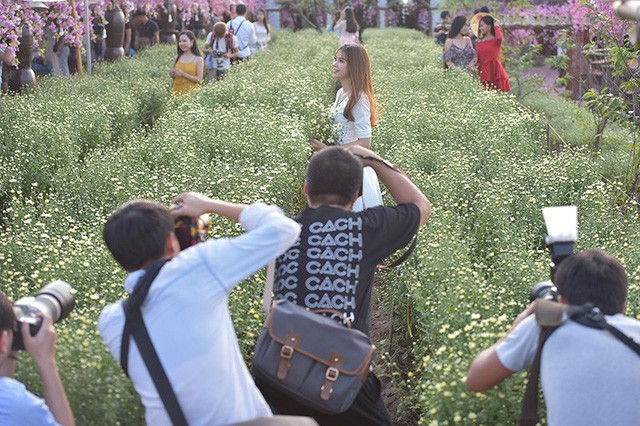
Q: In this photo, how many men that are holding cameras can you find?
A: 4